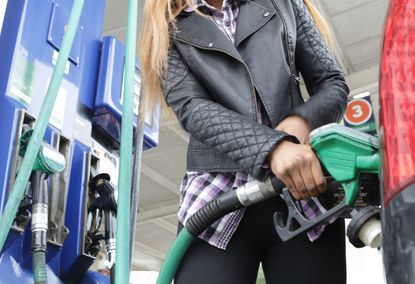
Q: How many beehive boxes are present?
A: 0